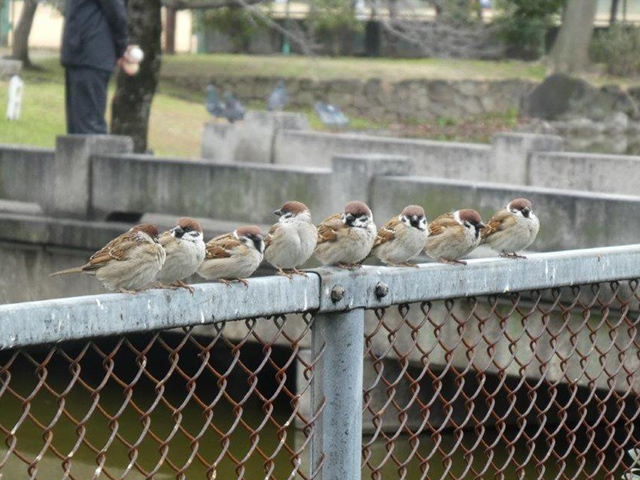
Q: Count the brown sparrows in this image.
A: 8